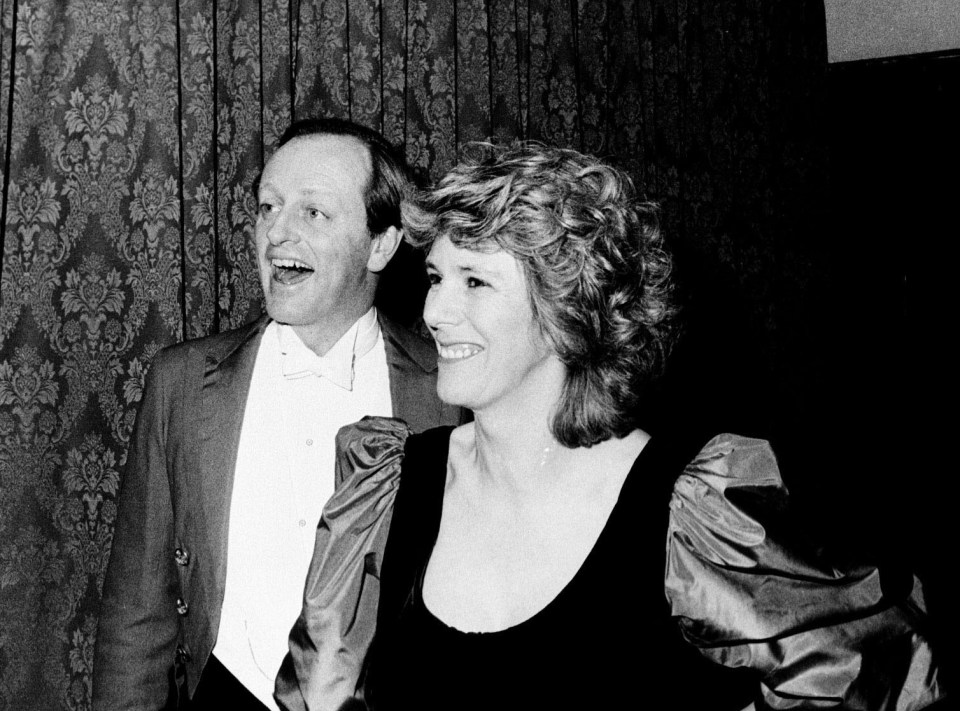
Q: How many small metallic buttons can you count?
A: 3